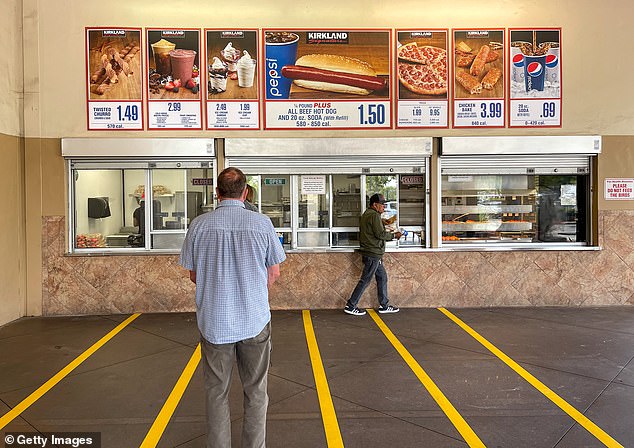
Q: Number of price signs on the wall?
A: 7